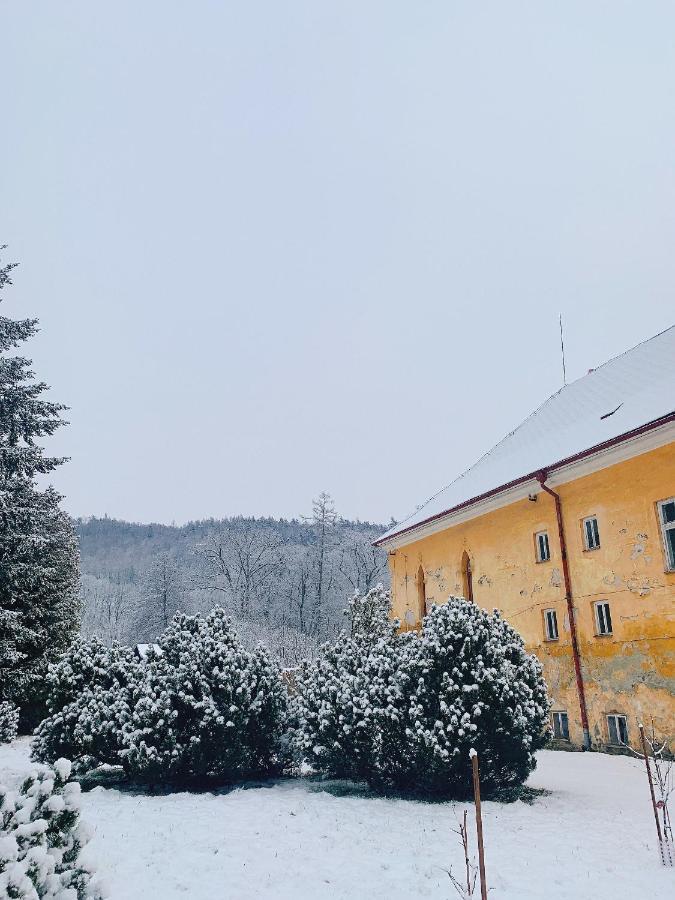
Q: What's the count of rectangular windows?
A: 7